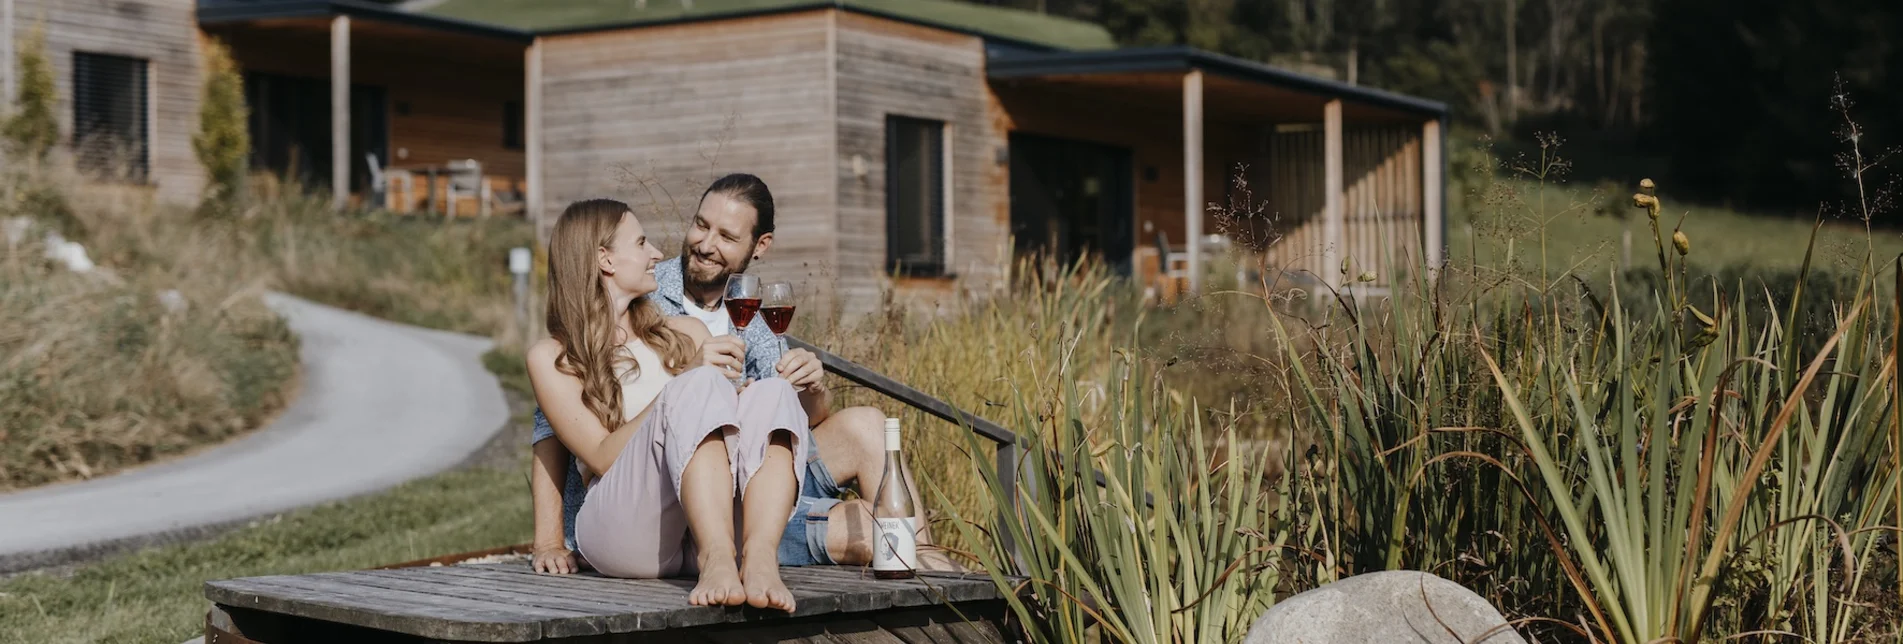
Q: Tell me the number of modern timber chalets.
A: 2